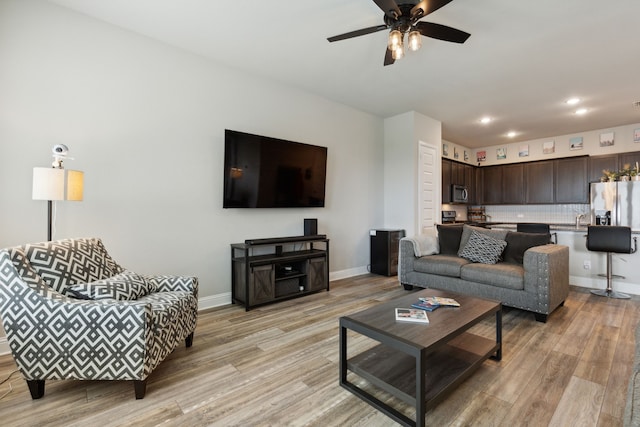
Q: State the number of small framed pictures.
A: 10